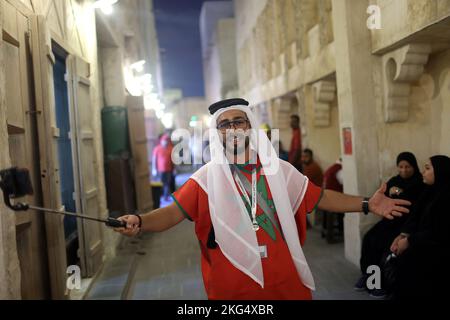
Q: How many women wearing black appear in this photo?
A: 2